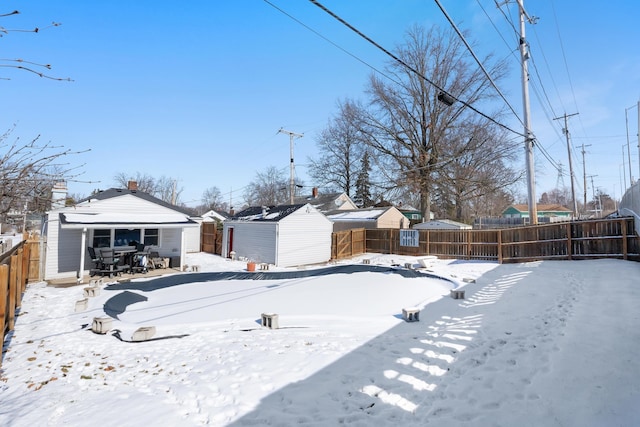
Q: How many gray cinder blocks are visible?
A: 13